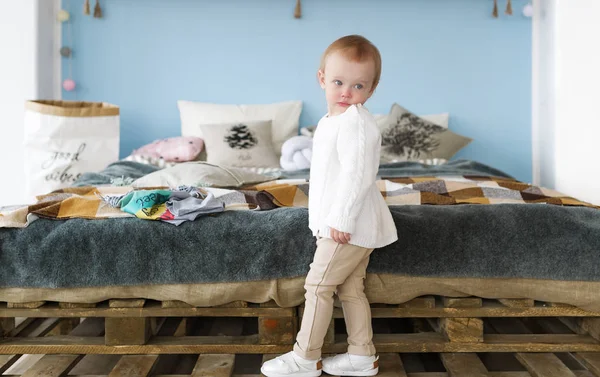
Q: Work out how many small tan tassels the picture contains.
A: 5